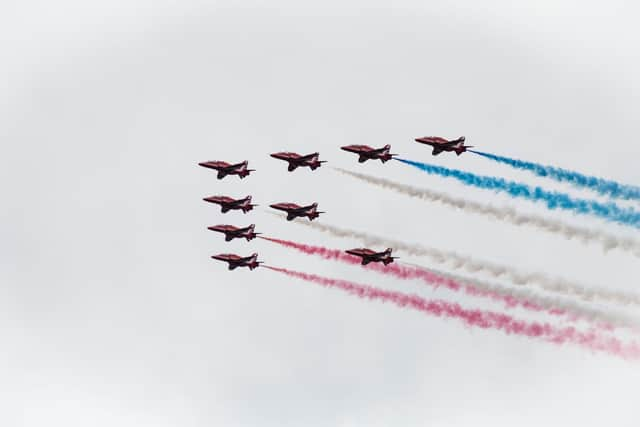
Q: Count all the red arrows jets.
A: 9